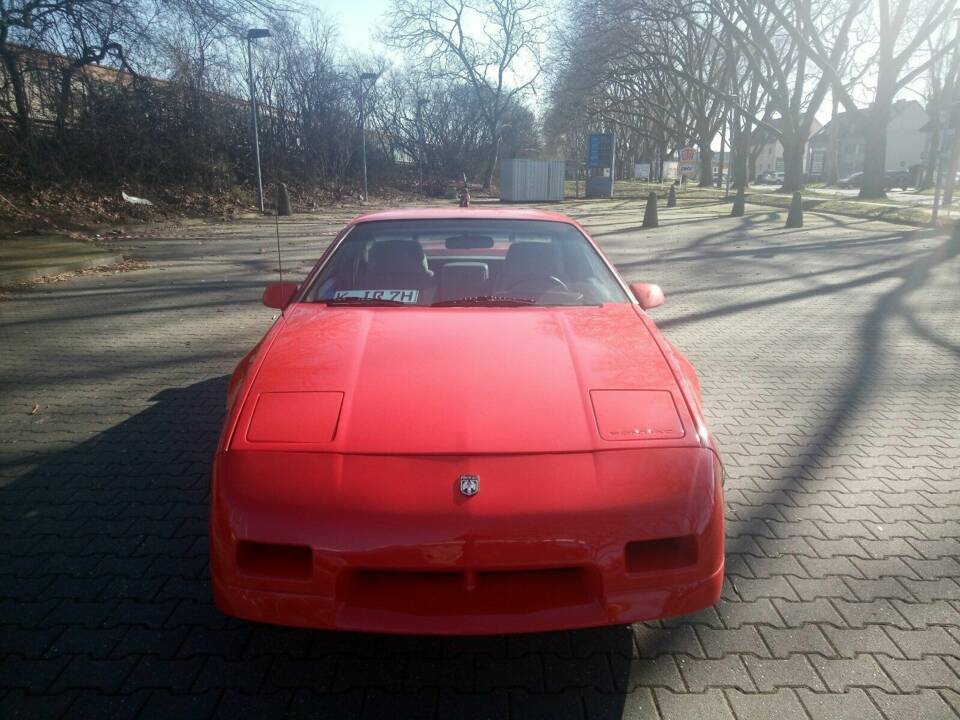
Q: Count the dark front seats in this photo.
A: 2